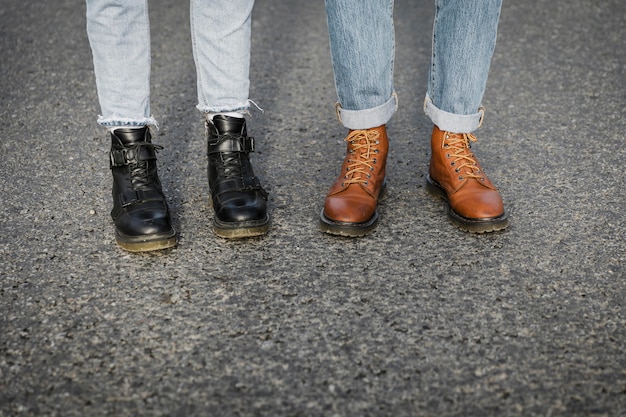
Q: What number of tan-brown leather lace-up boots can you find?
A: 2